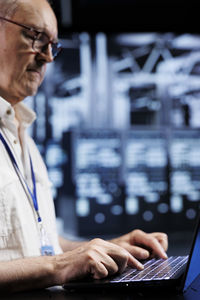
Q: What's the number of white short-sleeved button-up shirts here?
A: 1